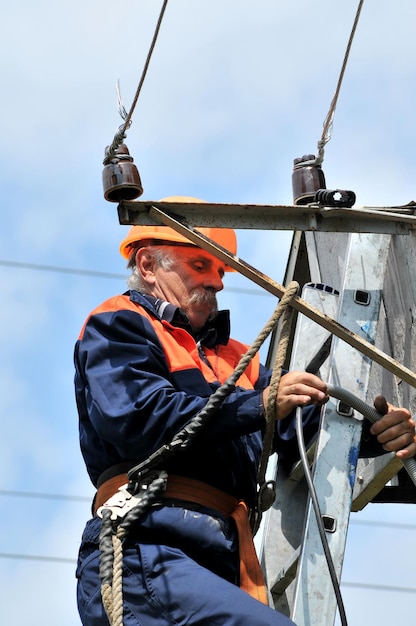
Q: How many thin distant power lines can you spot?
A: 3